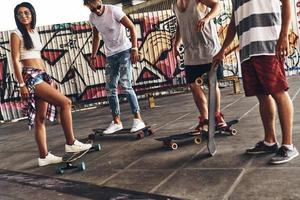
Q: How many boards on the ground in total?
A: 3